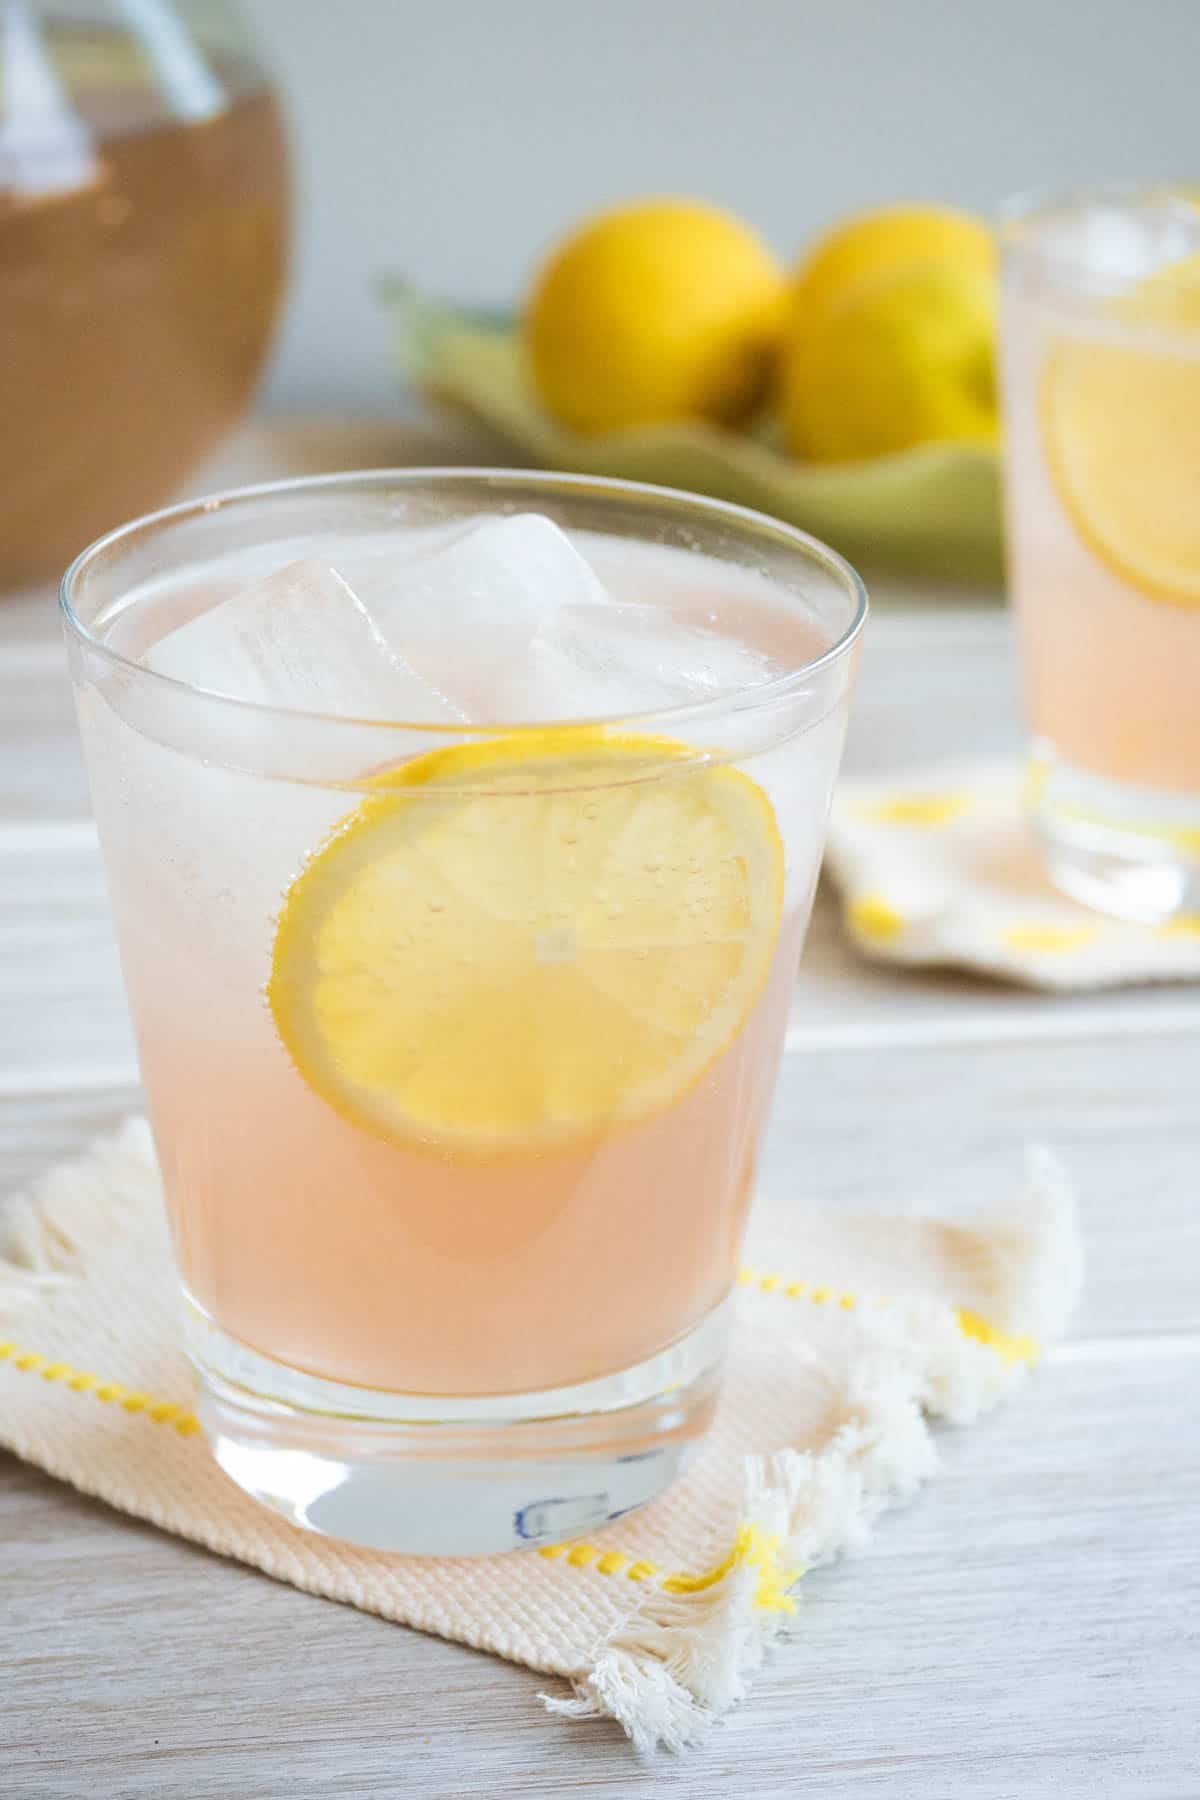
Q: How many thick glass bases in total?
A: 2